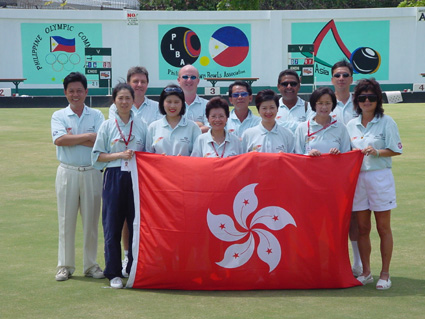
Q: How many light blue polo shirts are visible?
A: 12